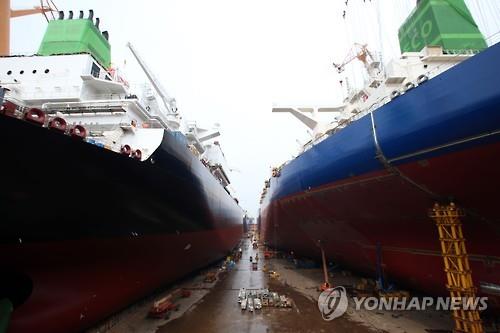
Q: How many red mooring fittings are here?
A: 6